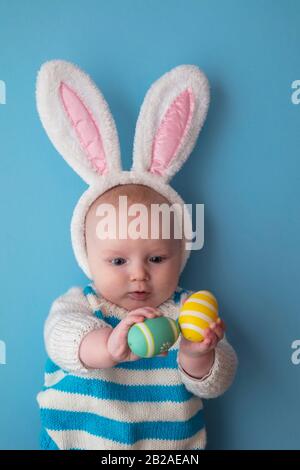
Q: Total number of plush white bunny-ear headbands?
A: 1